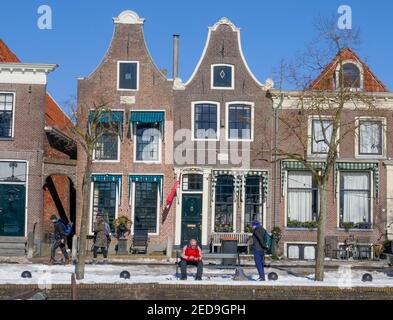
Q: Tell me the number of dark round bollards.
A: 4